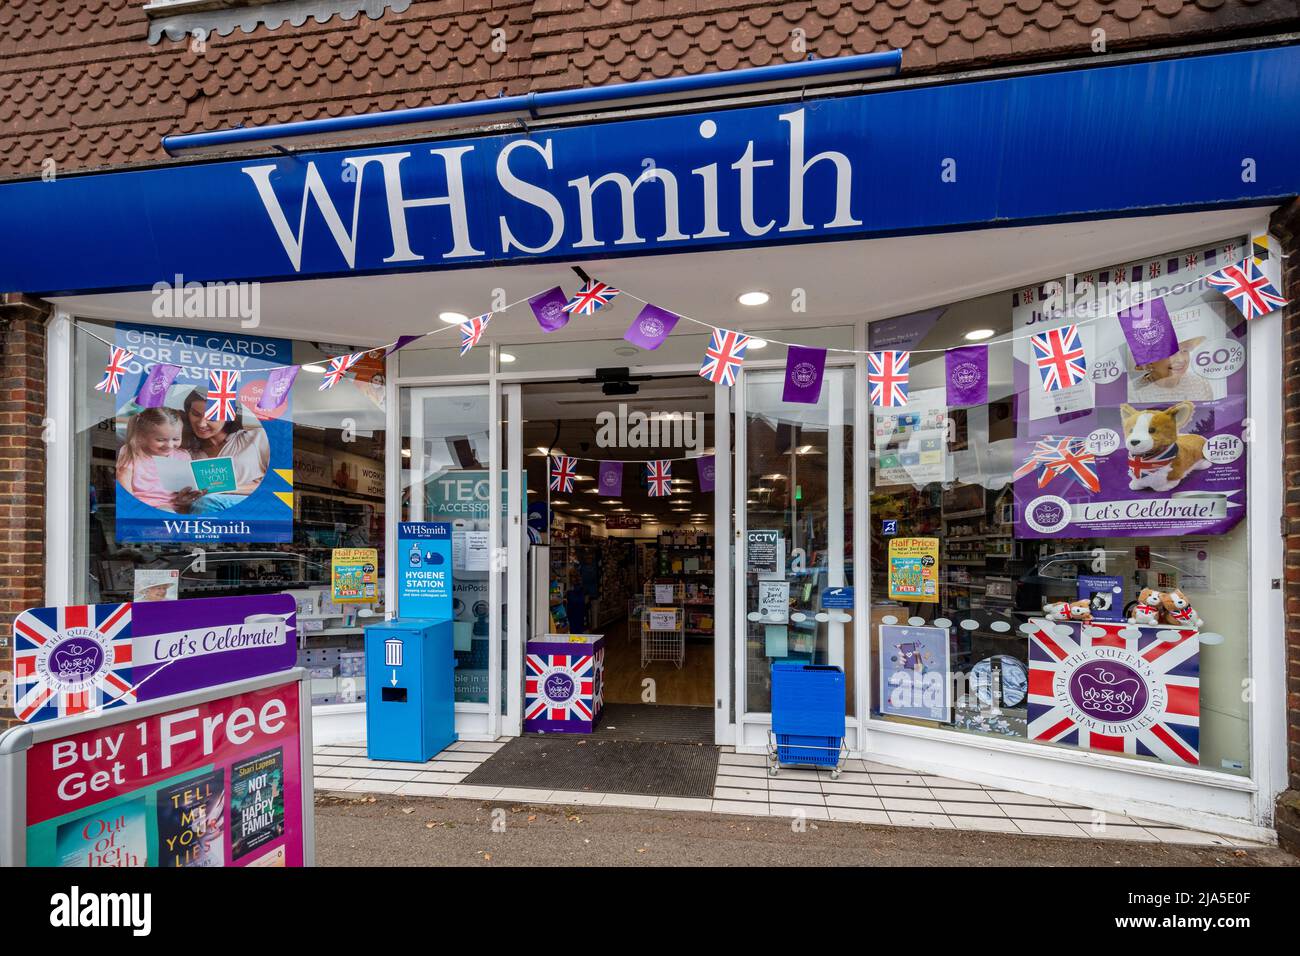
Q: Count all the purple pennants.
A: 10